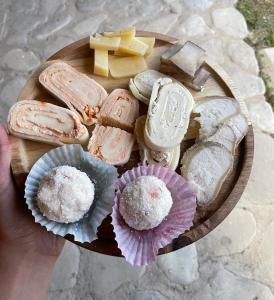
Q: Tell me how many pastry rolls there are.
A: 7